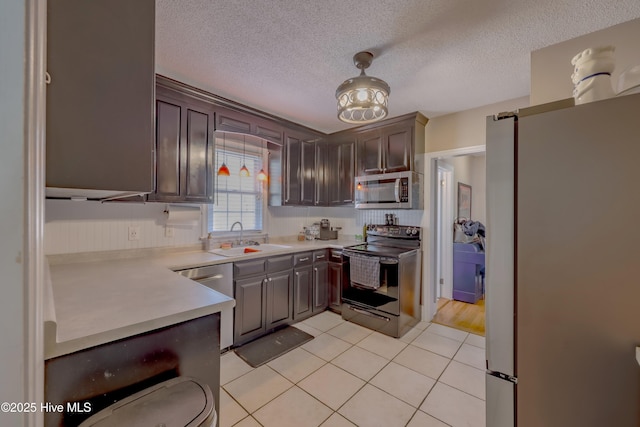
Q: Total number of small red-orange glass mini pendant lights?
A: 3